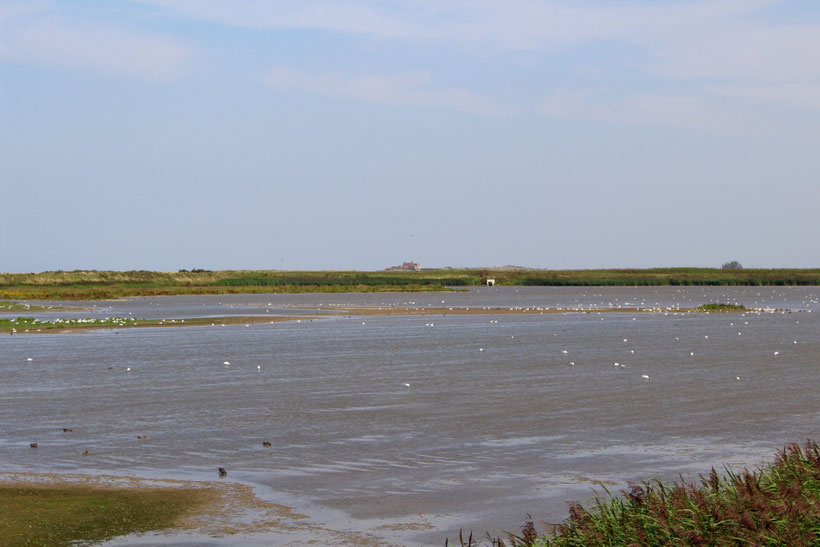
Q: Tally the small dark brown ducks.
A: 6